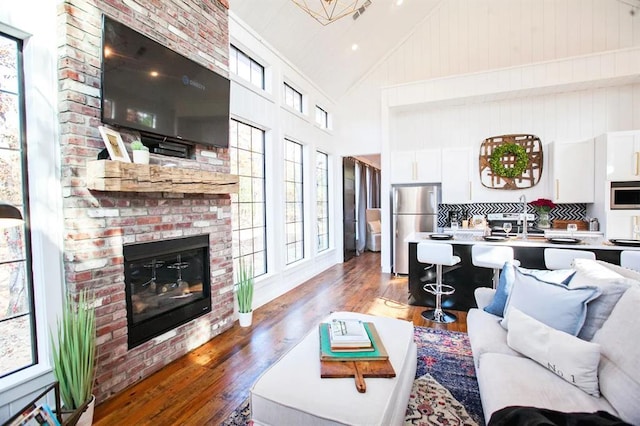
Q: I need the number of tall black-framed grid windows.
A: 4